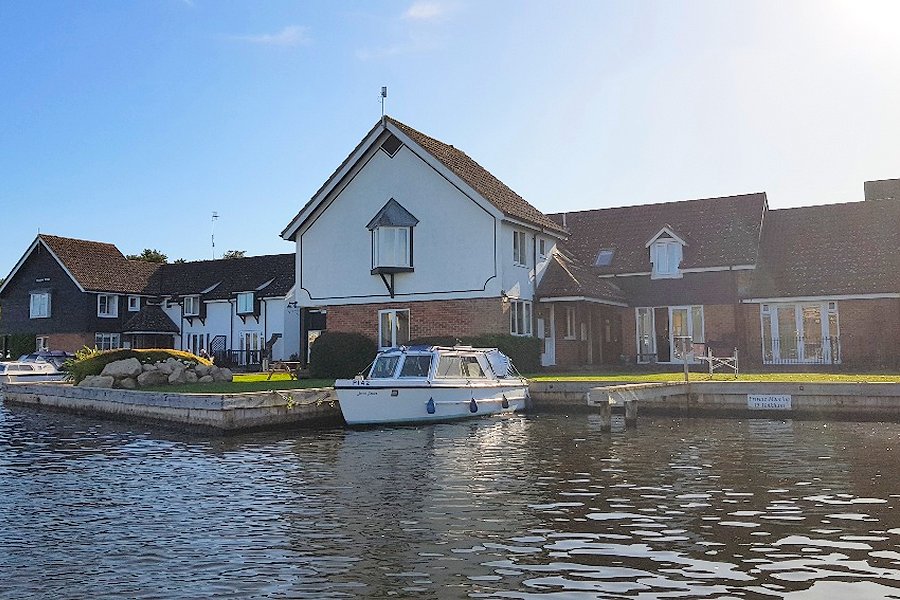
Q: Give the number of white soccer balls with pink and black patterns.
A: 0